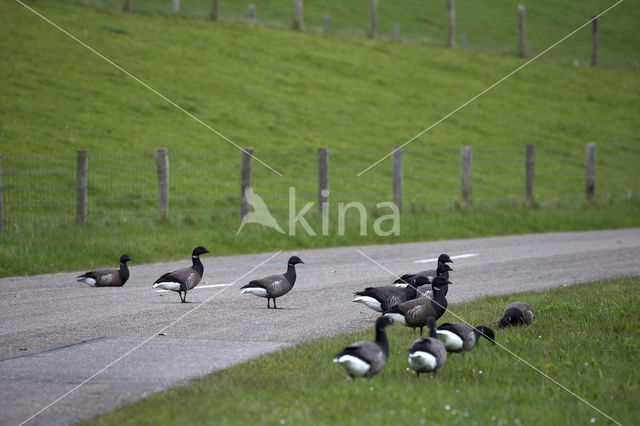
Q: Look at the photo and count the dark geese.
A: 11